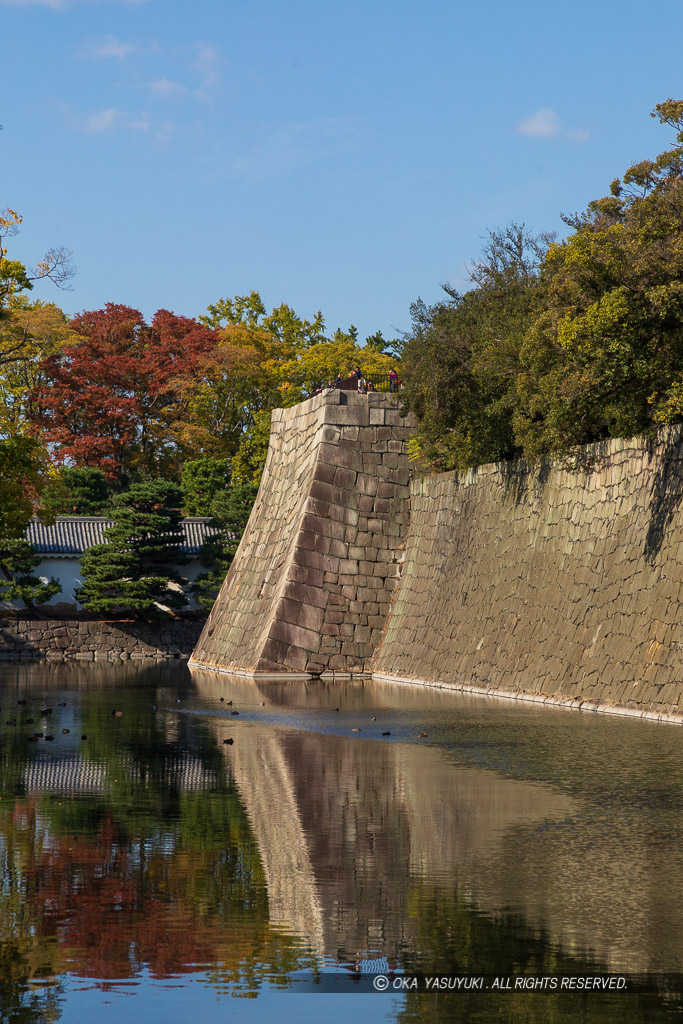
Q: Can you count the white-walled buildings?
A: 1